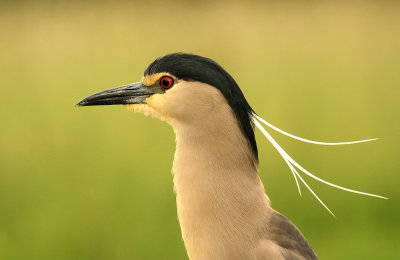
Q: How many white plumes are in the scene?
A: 4